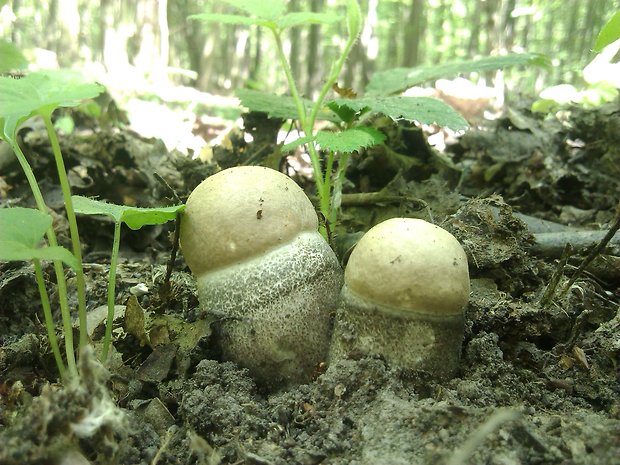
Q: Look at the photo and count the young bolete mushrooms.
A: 2